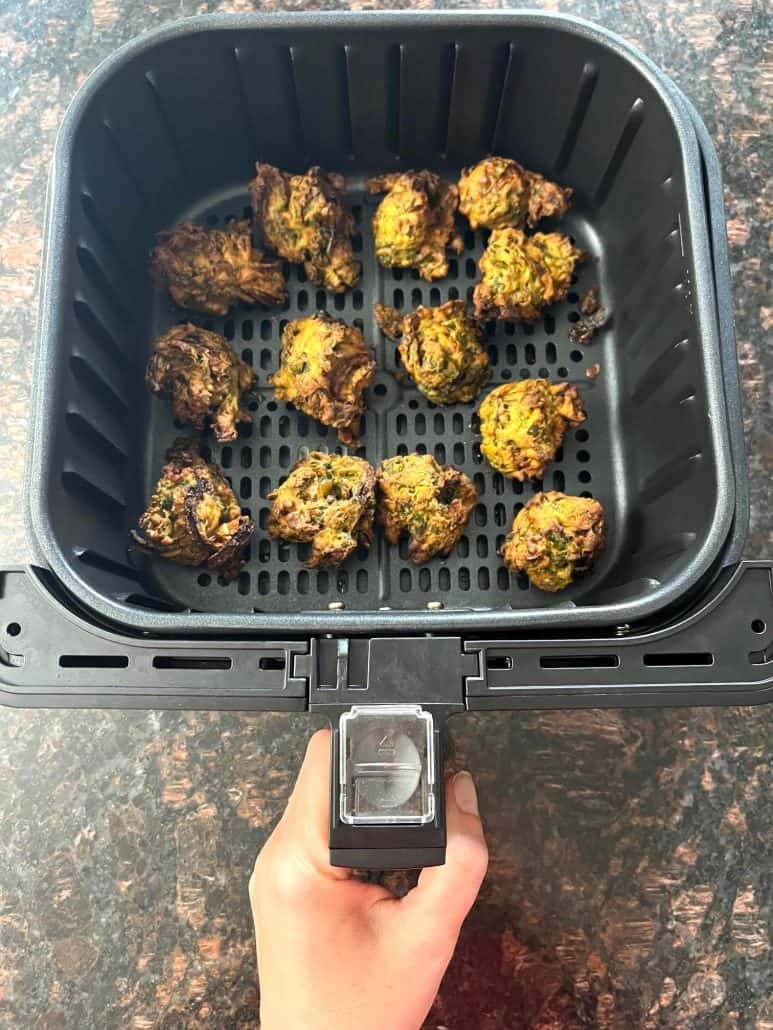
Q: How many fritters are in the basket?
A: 13